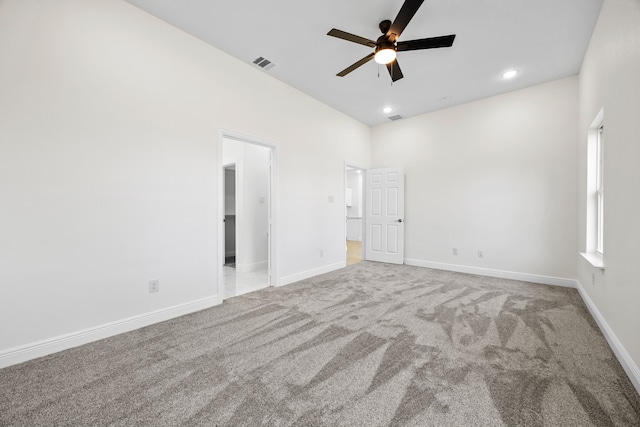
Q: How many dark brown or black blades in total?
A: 5